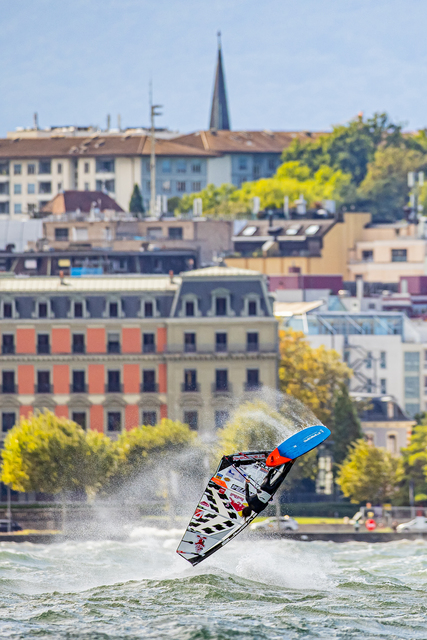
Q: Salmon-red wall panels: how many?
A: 15